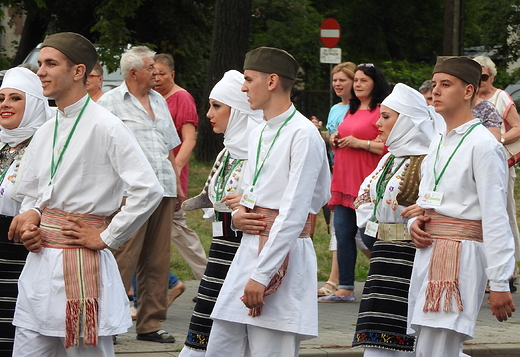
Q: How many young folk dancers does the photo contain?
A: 6